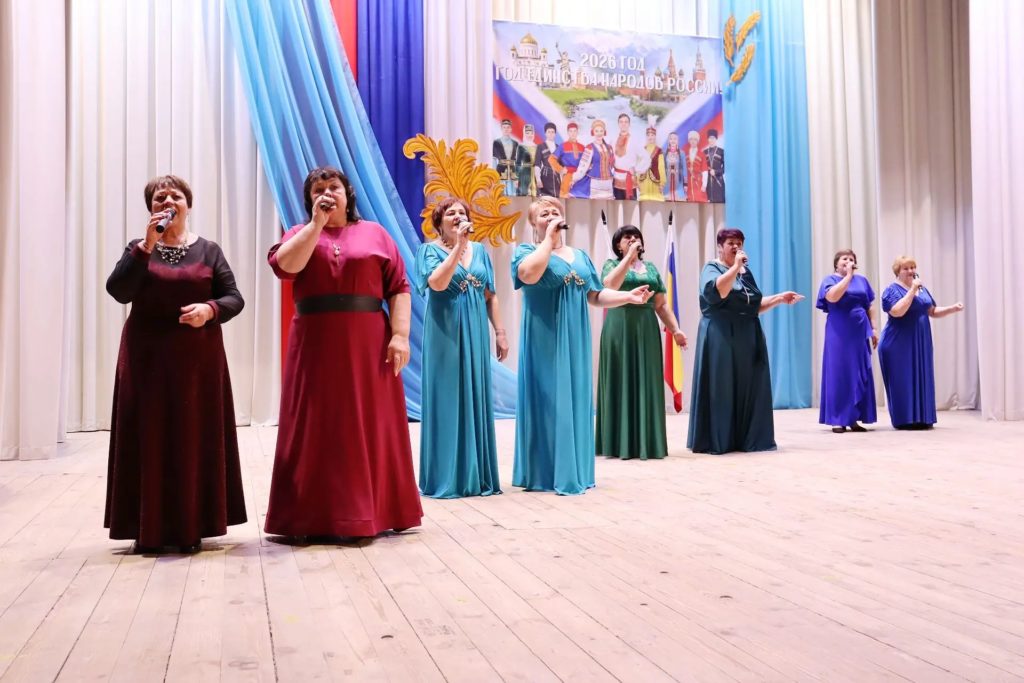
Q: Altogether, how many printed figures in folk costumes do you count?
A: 10